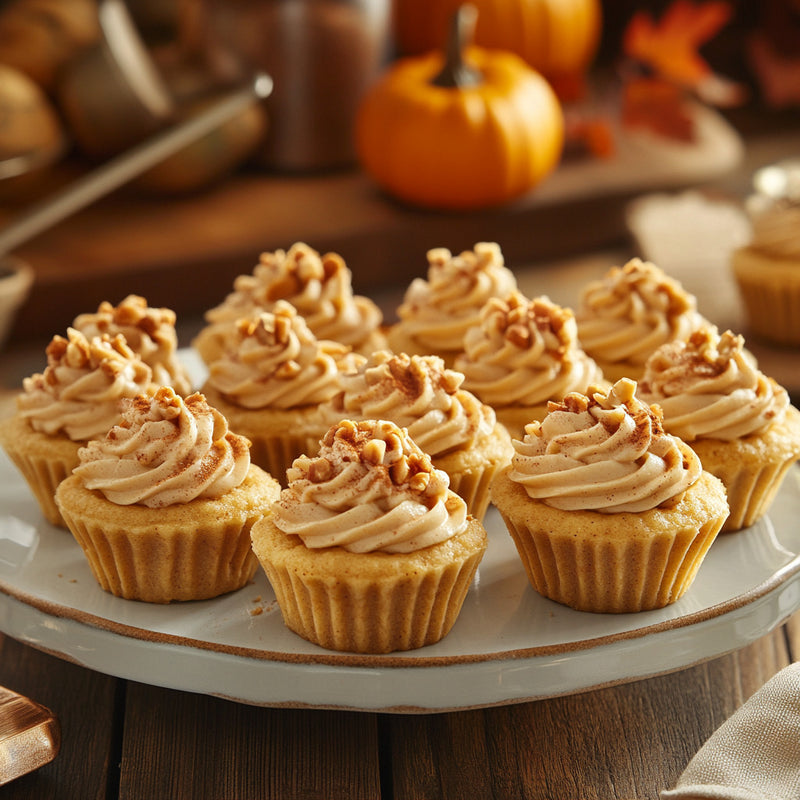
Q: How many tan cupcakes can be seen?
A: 13